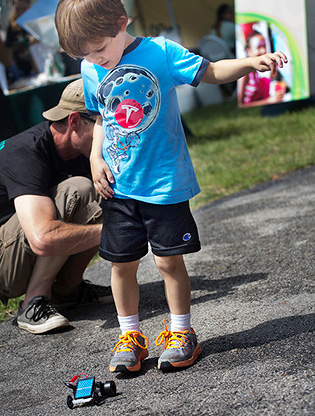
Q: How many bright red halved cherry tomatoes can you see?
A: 0